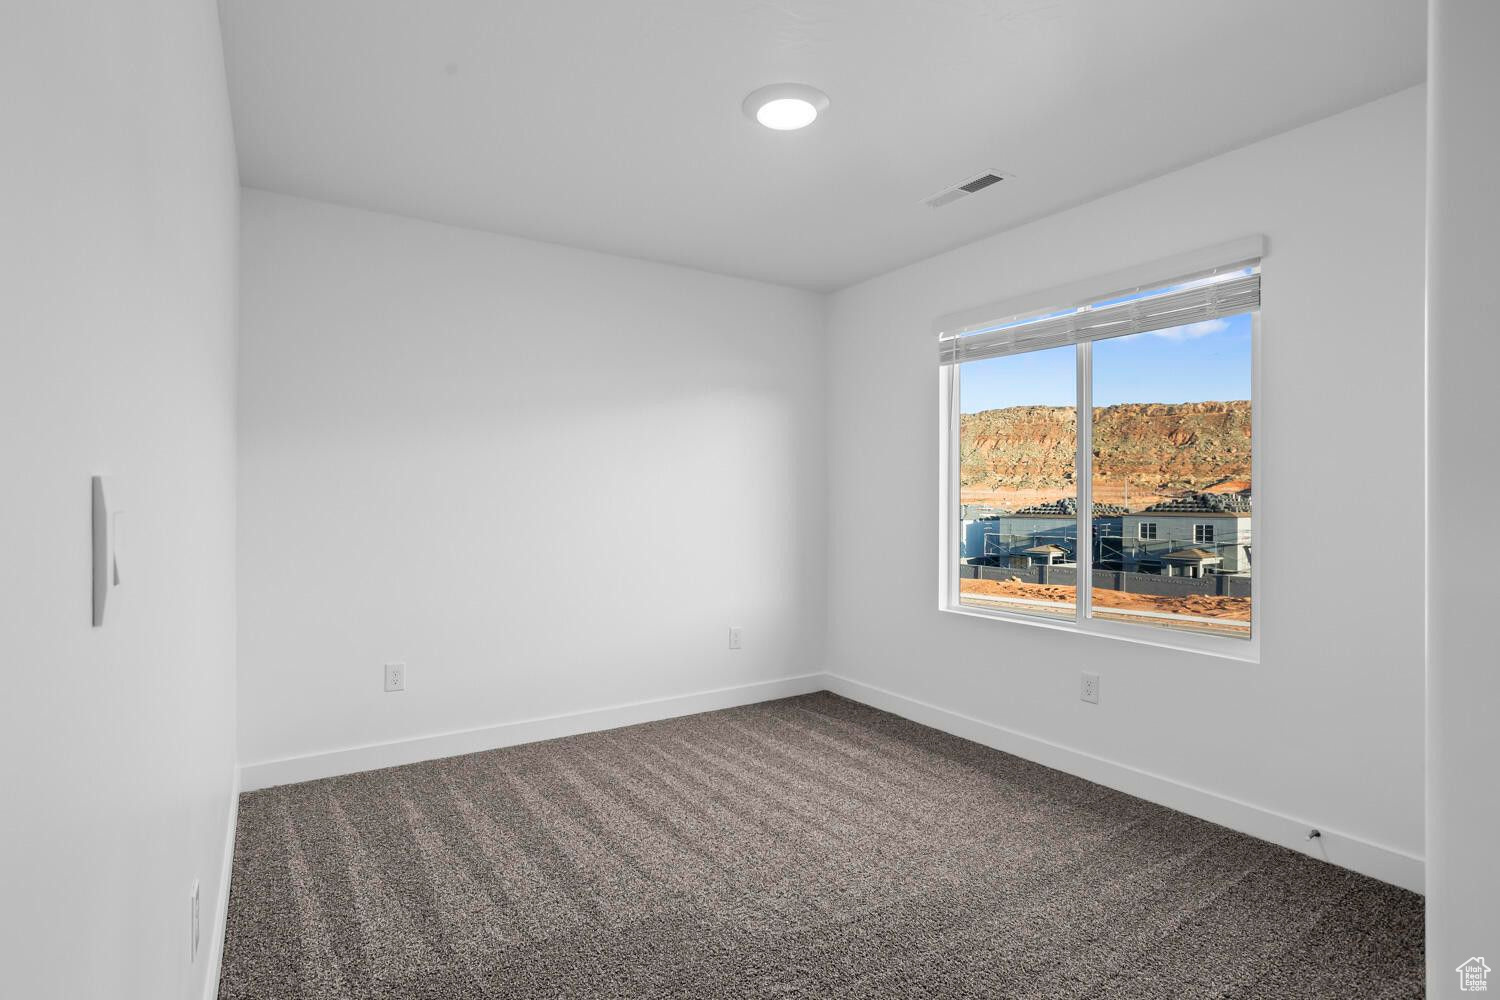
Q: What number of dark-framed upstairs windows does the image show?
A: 2